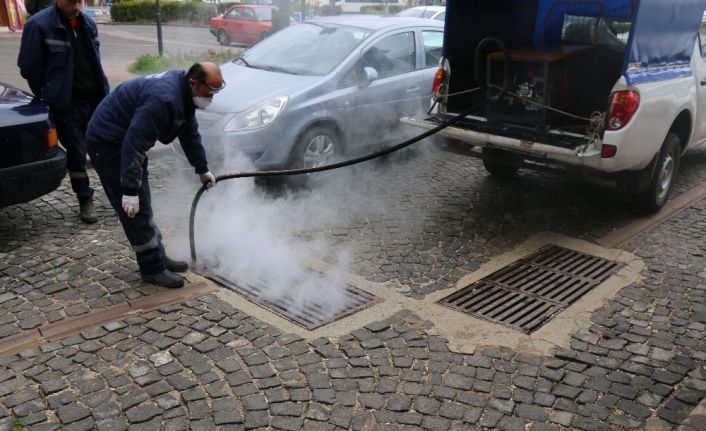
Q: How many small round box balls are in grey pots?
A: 0